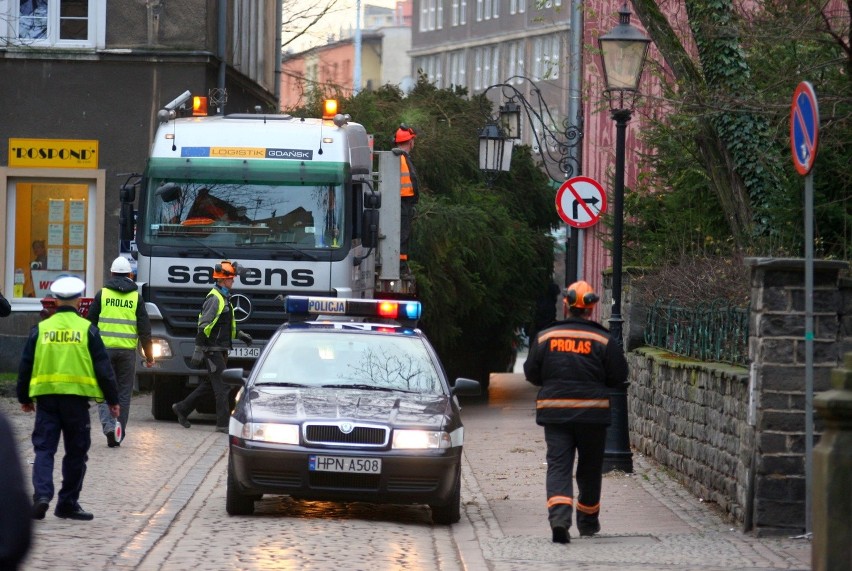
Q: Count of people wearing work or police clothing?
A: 5